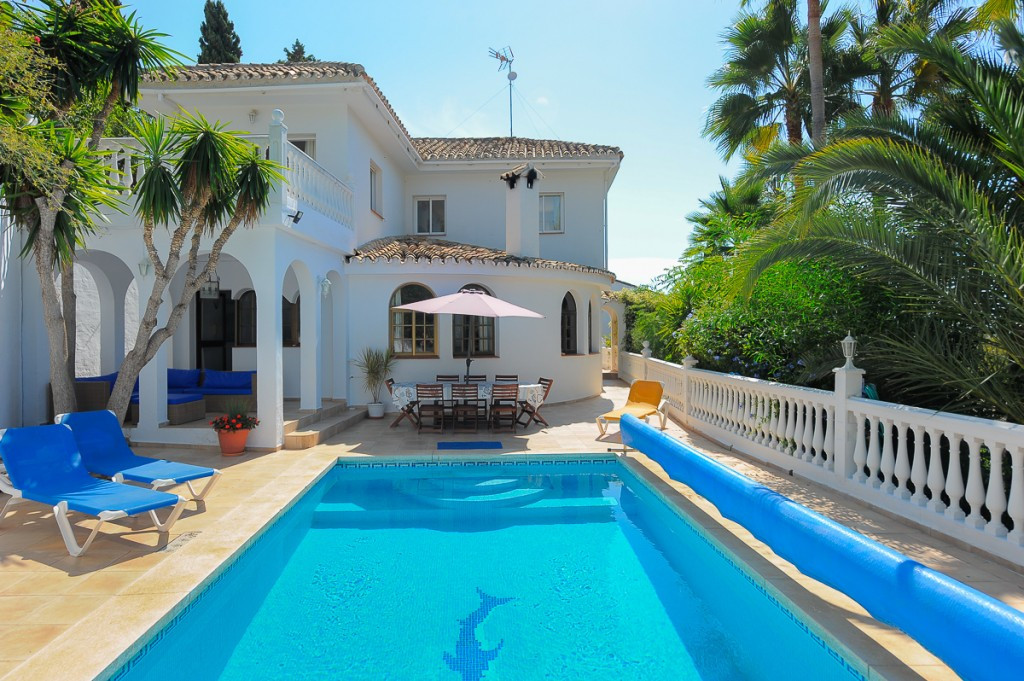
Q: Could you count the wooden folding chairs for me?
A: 8